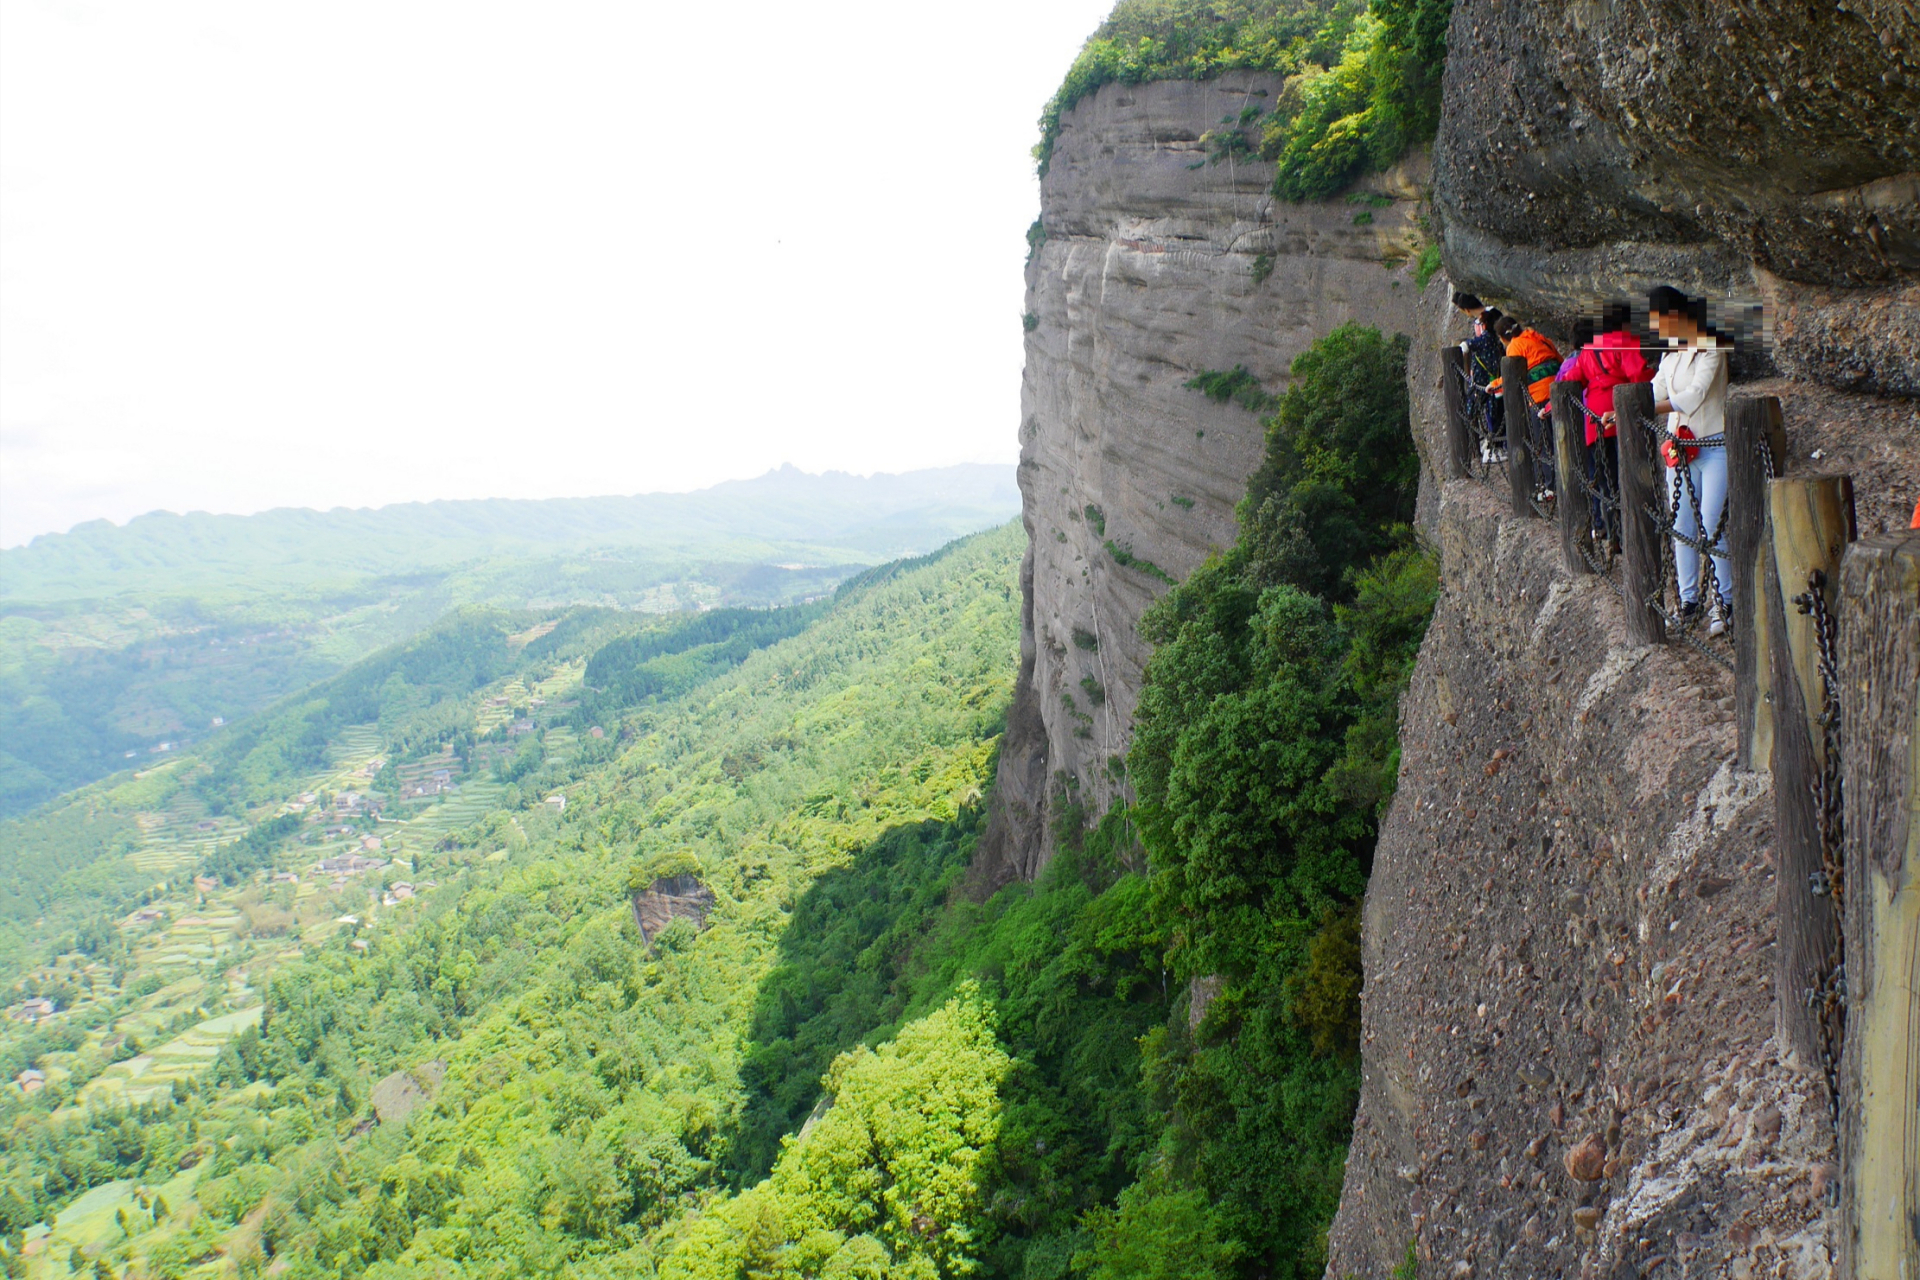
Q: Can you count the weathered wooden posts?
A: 7